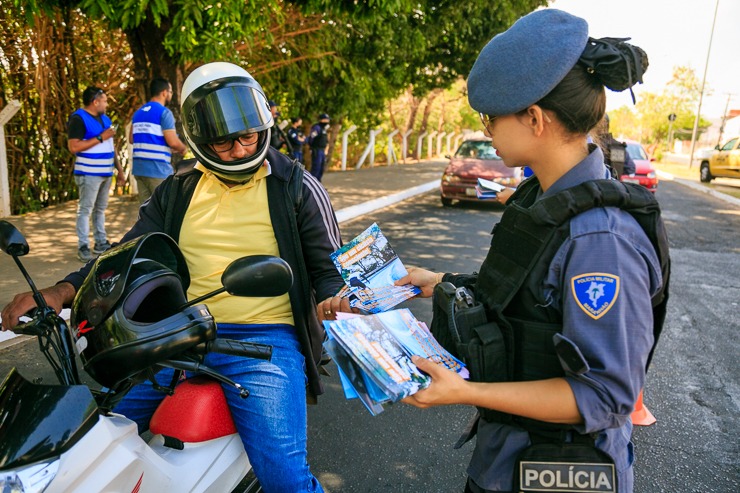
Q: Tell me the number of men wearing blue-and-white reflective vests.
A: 2